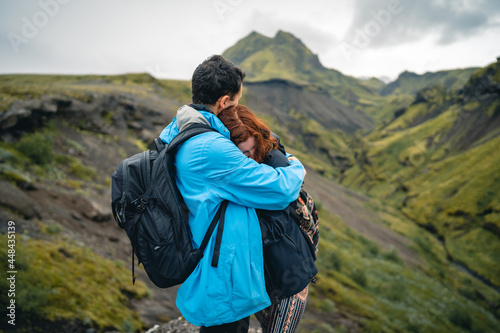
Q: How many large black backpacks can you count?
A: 1